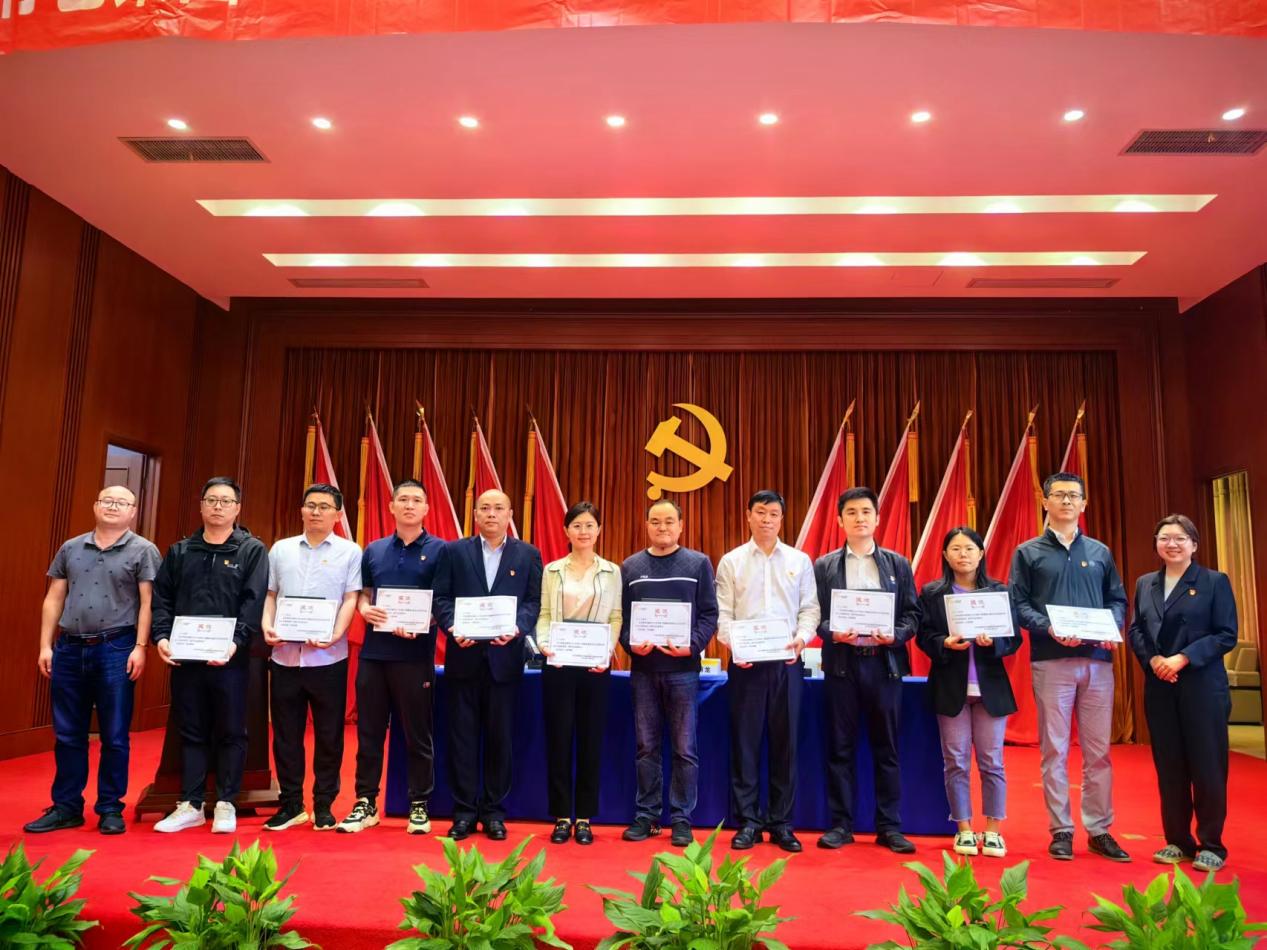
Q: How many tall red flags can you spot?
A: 10